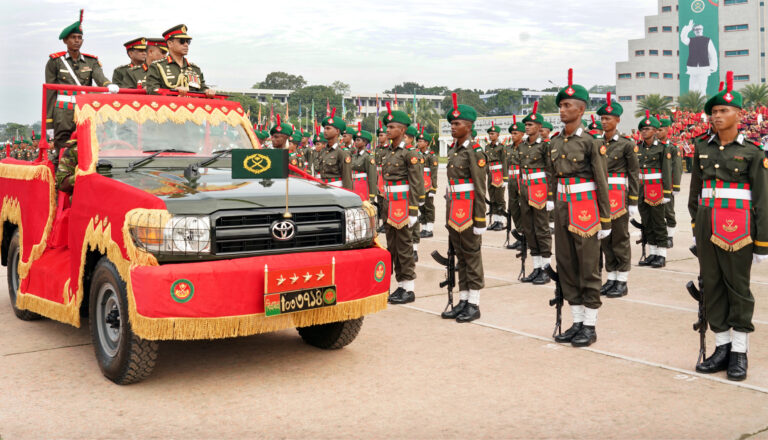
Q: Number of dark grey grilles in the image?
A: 1